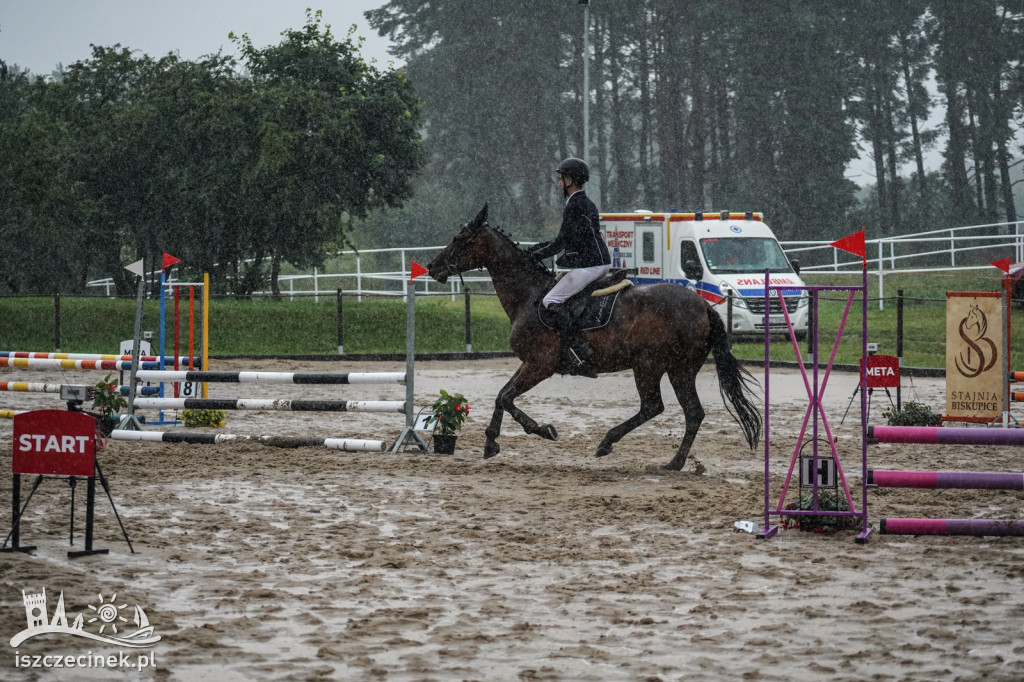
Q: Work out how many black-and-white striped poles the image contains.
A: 3